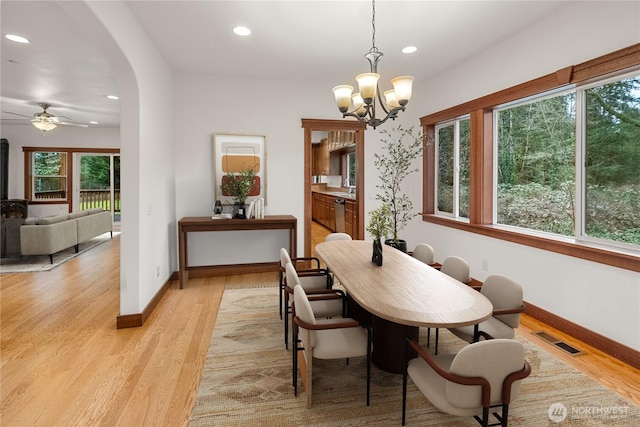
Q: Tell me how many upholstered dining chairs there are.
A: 8